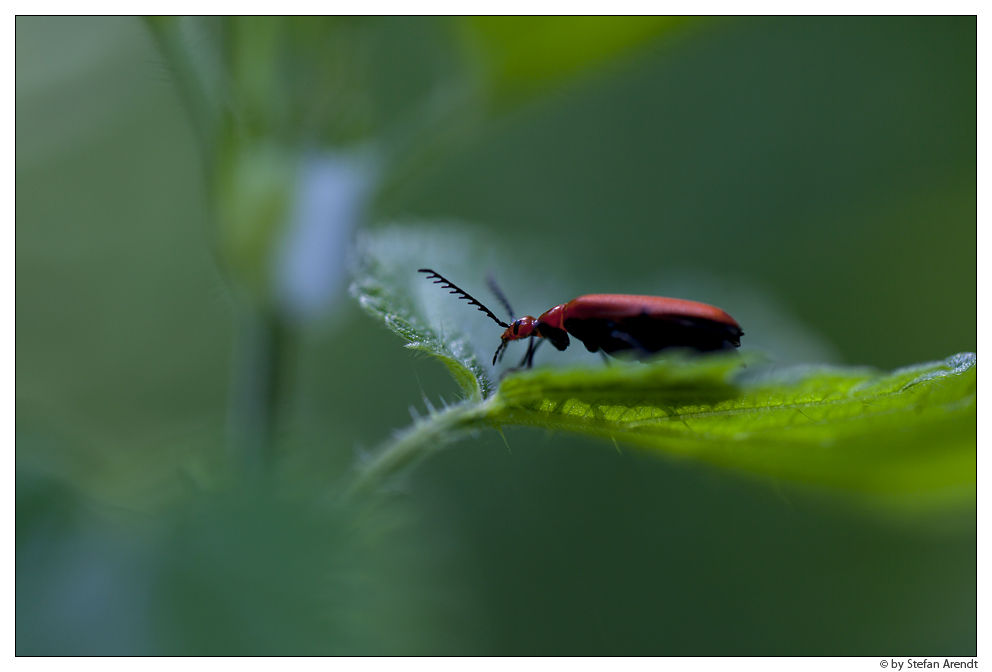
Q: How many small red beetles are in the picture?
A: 1